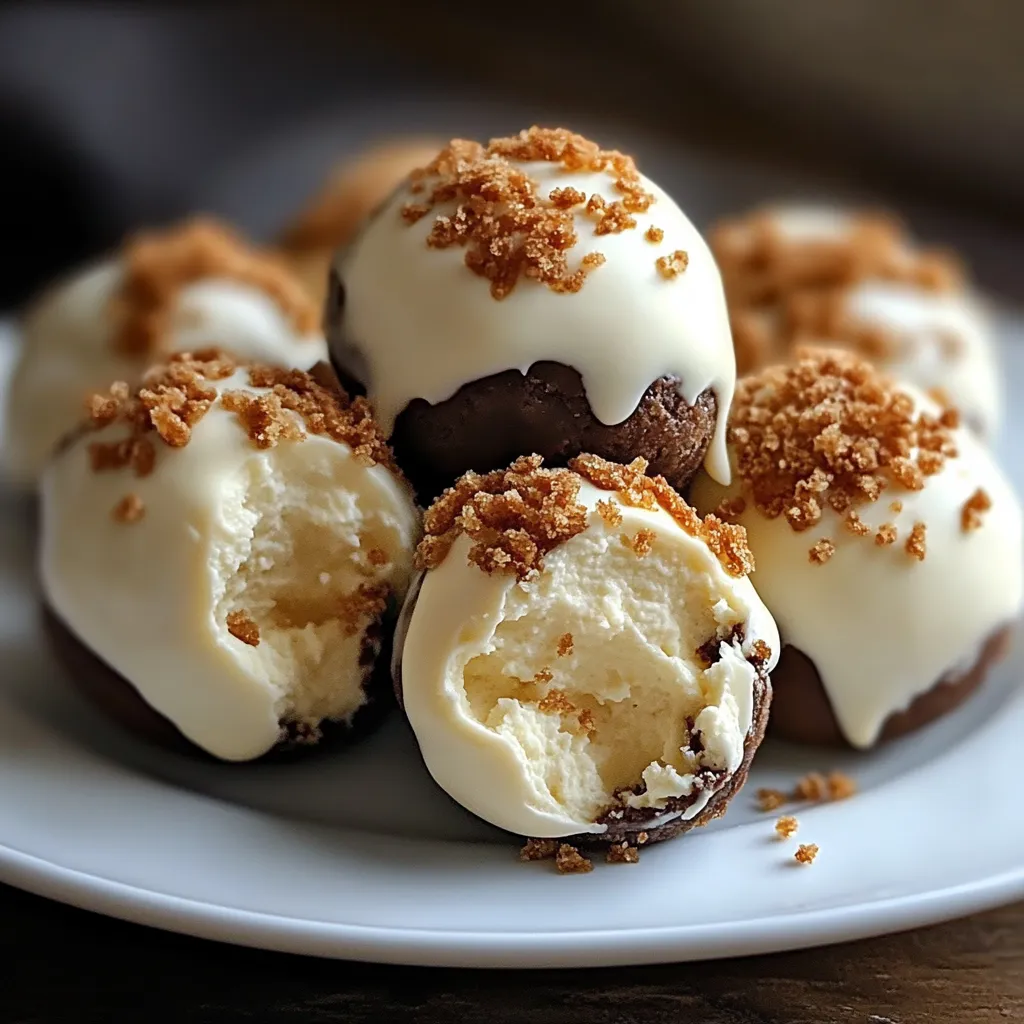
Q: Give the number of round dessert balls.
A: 7